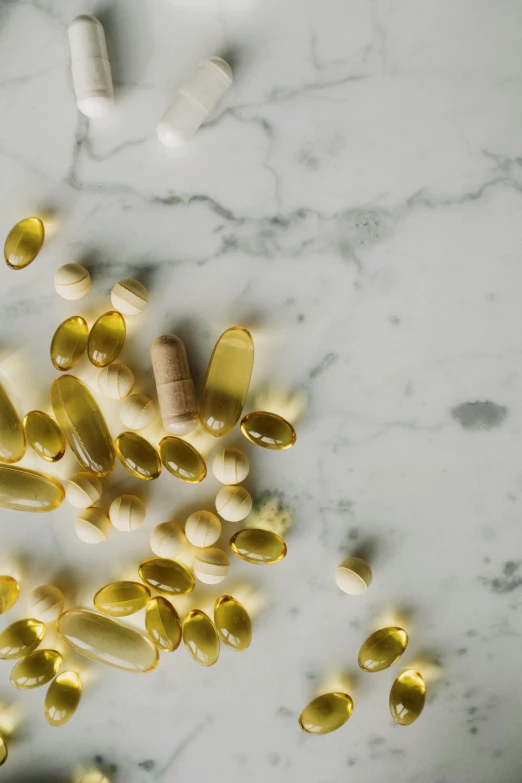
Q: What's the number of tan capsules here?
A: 1